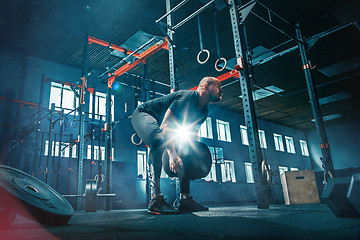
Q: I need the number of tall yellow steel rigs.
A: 0